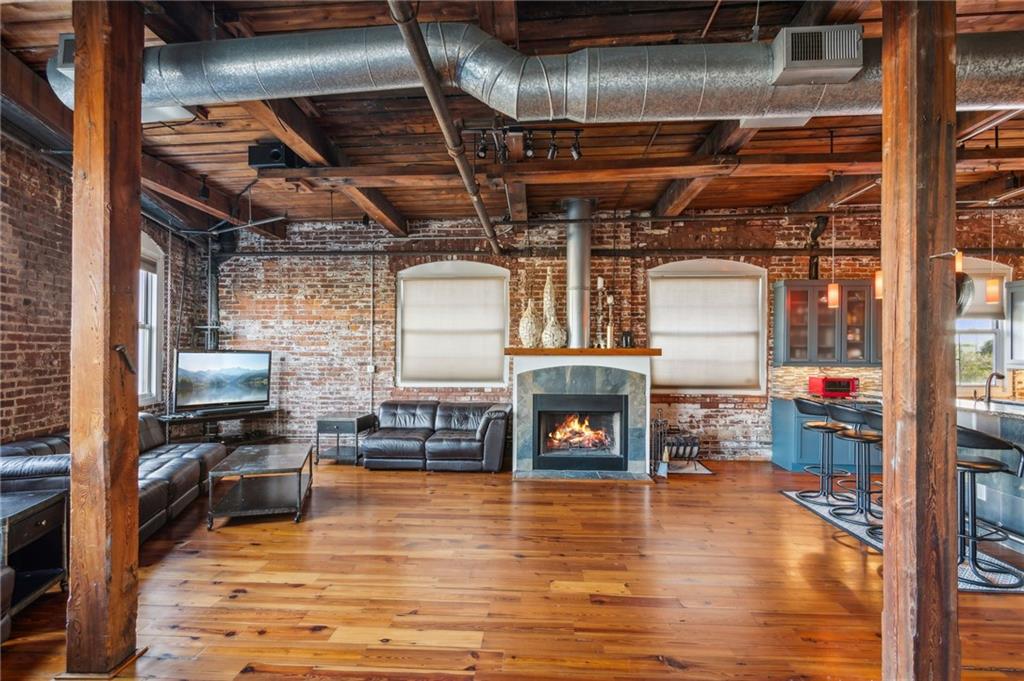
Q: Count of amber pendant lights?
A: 4